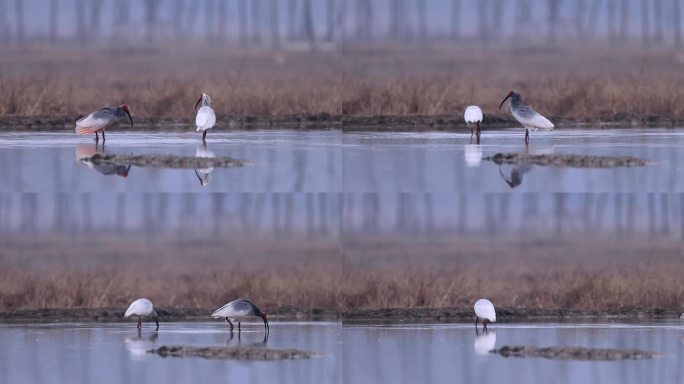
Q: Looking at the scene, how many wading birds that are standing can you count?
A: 7